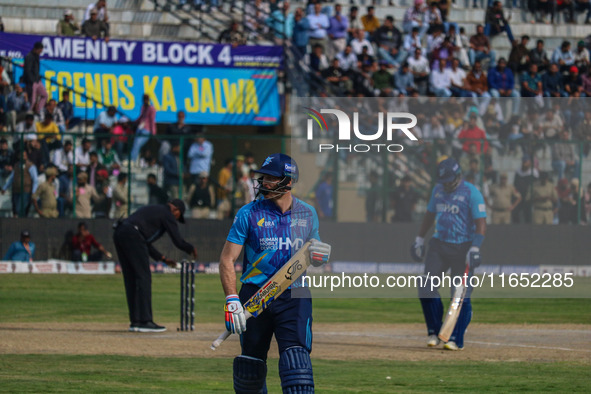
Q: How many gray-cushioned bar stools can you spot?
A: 0